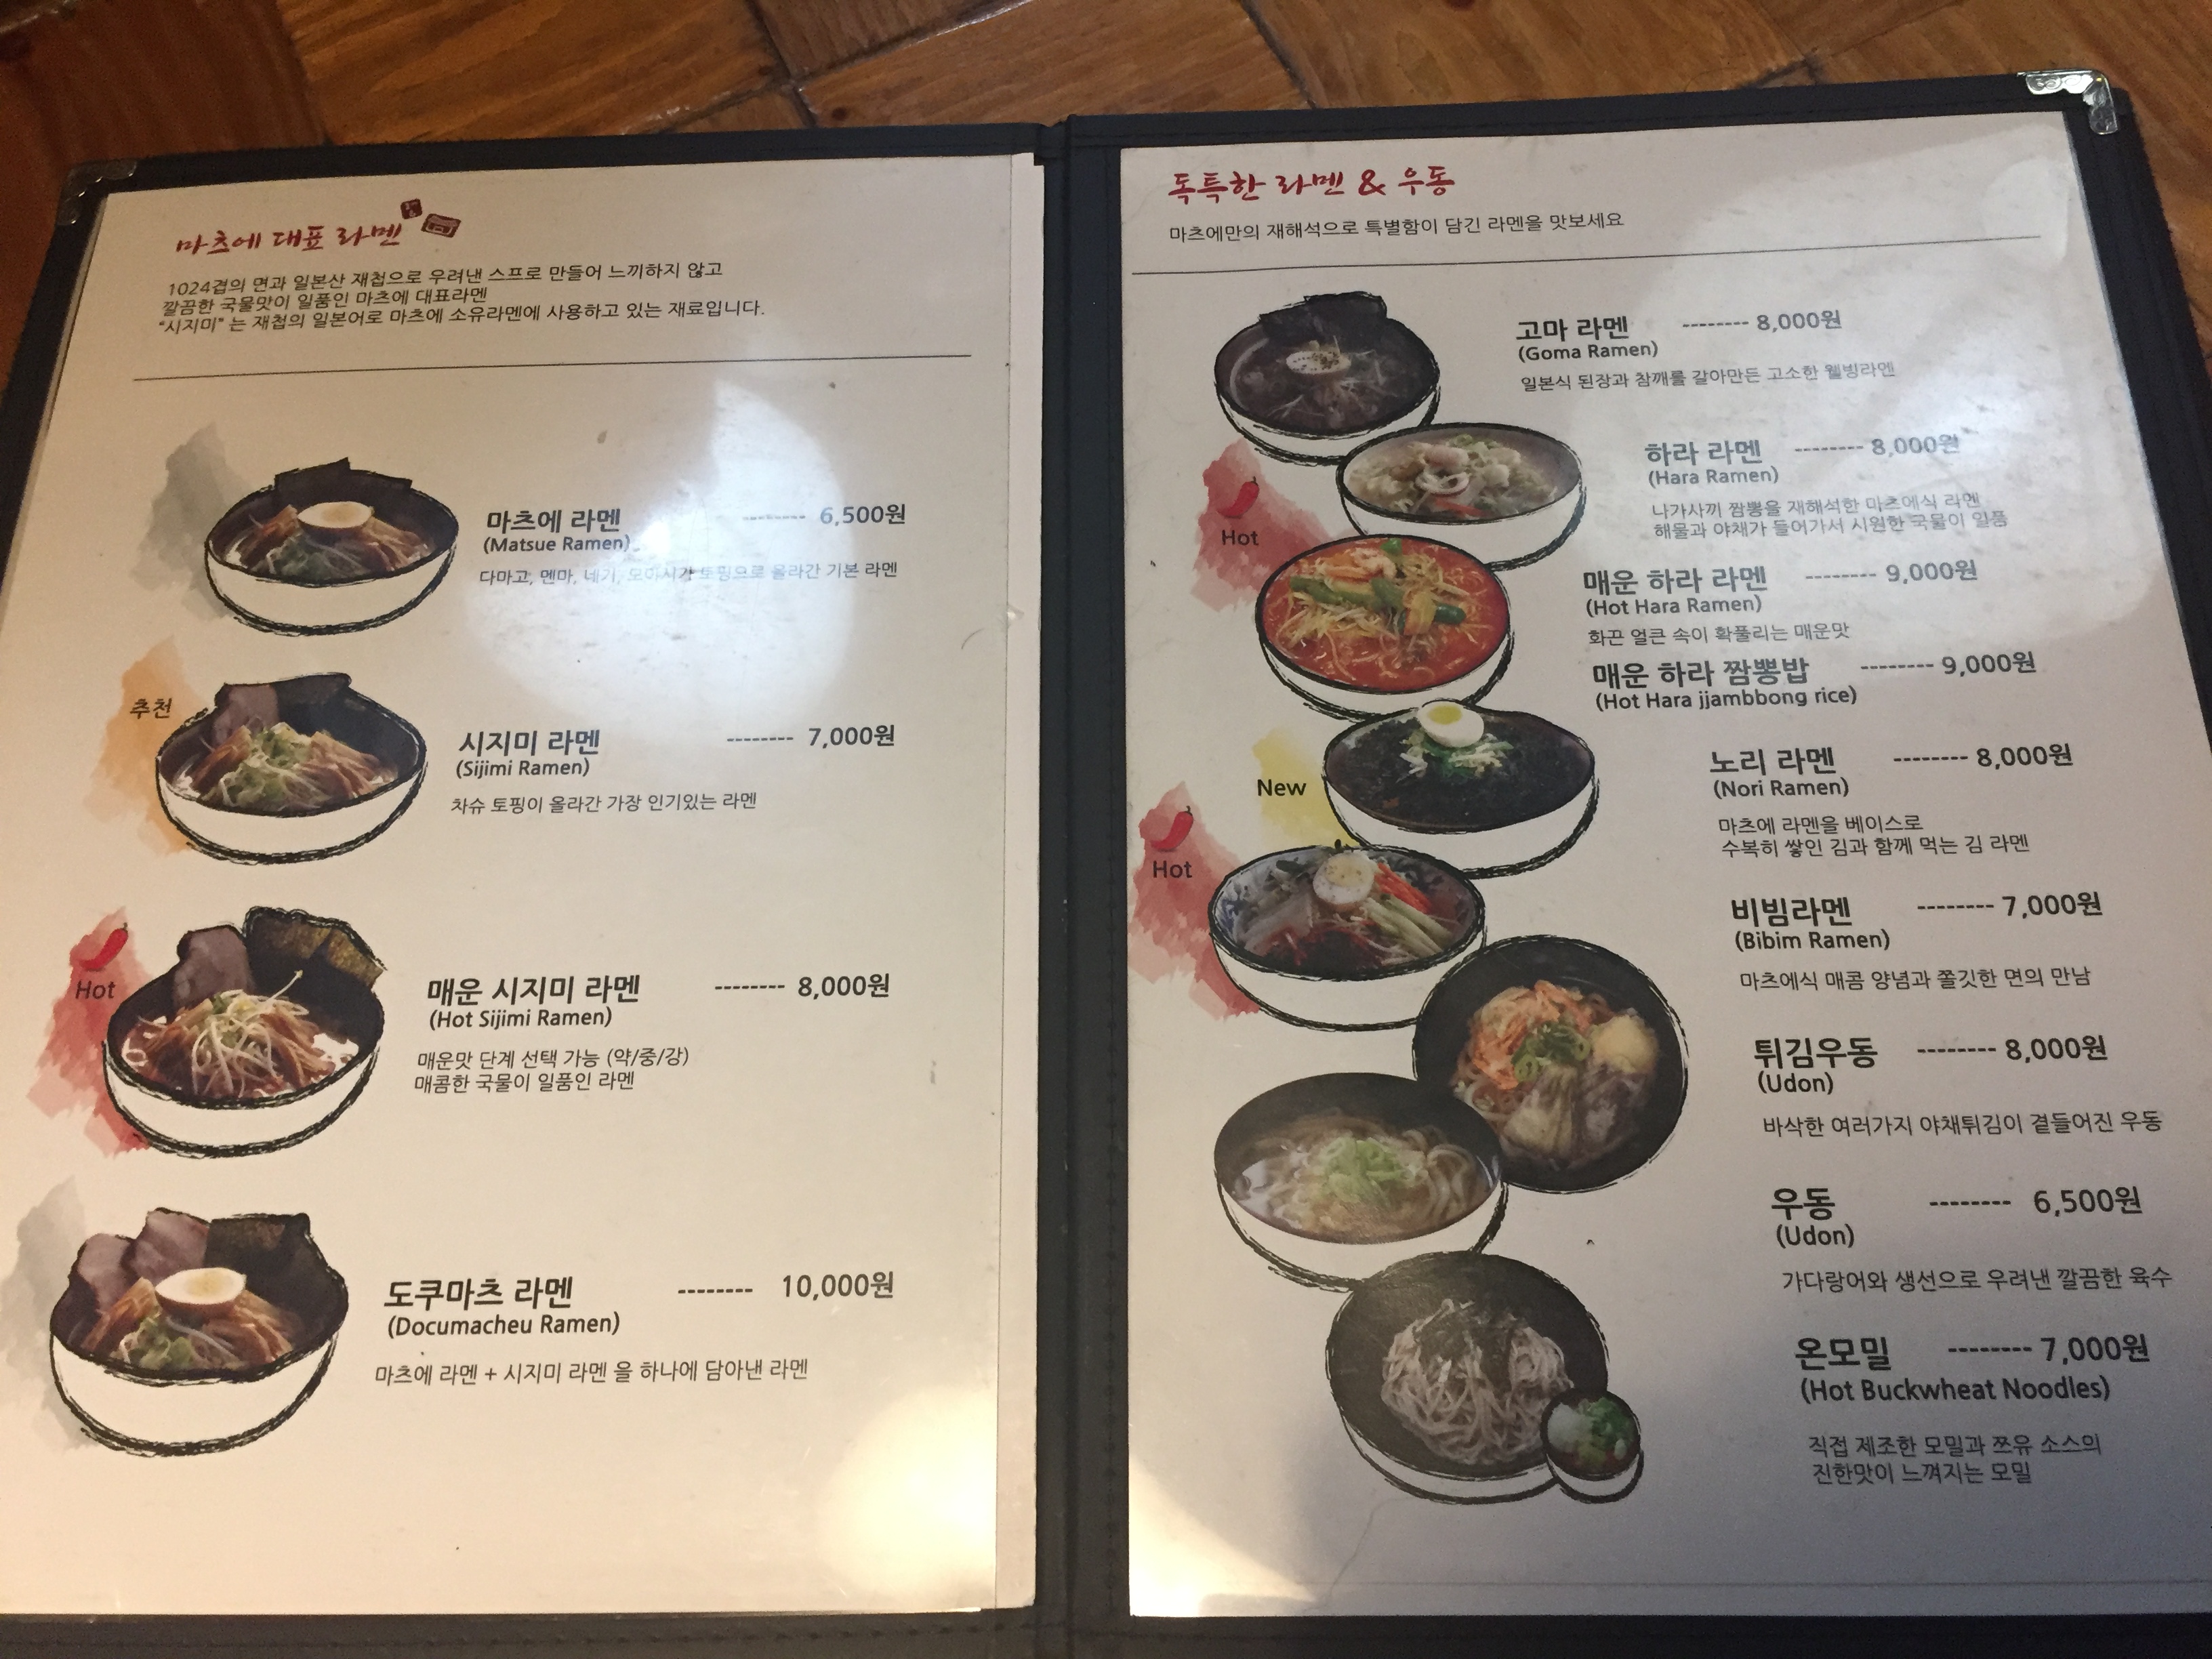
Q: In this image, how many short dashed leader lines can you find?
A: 13